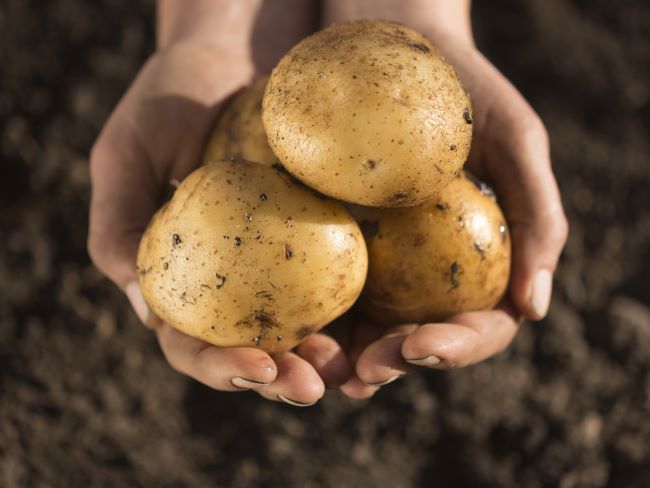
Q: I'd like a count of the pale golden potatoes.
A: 4